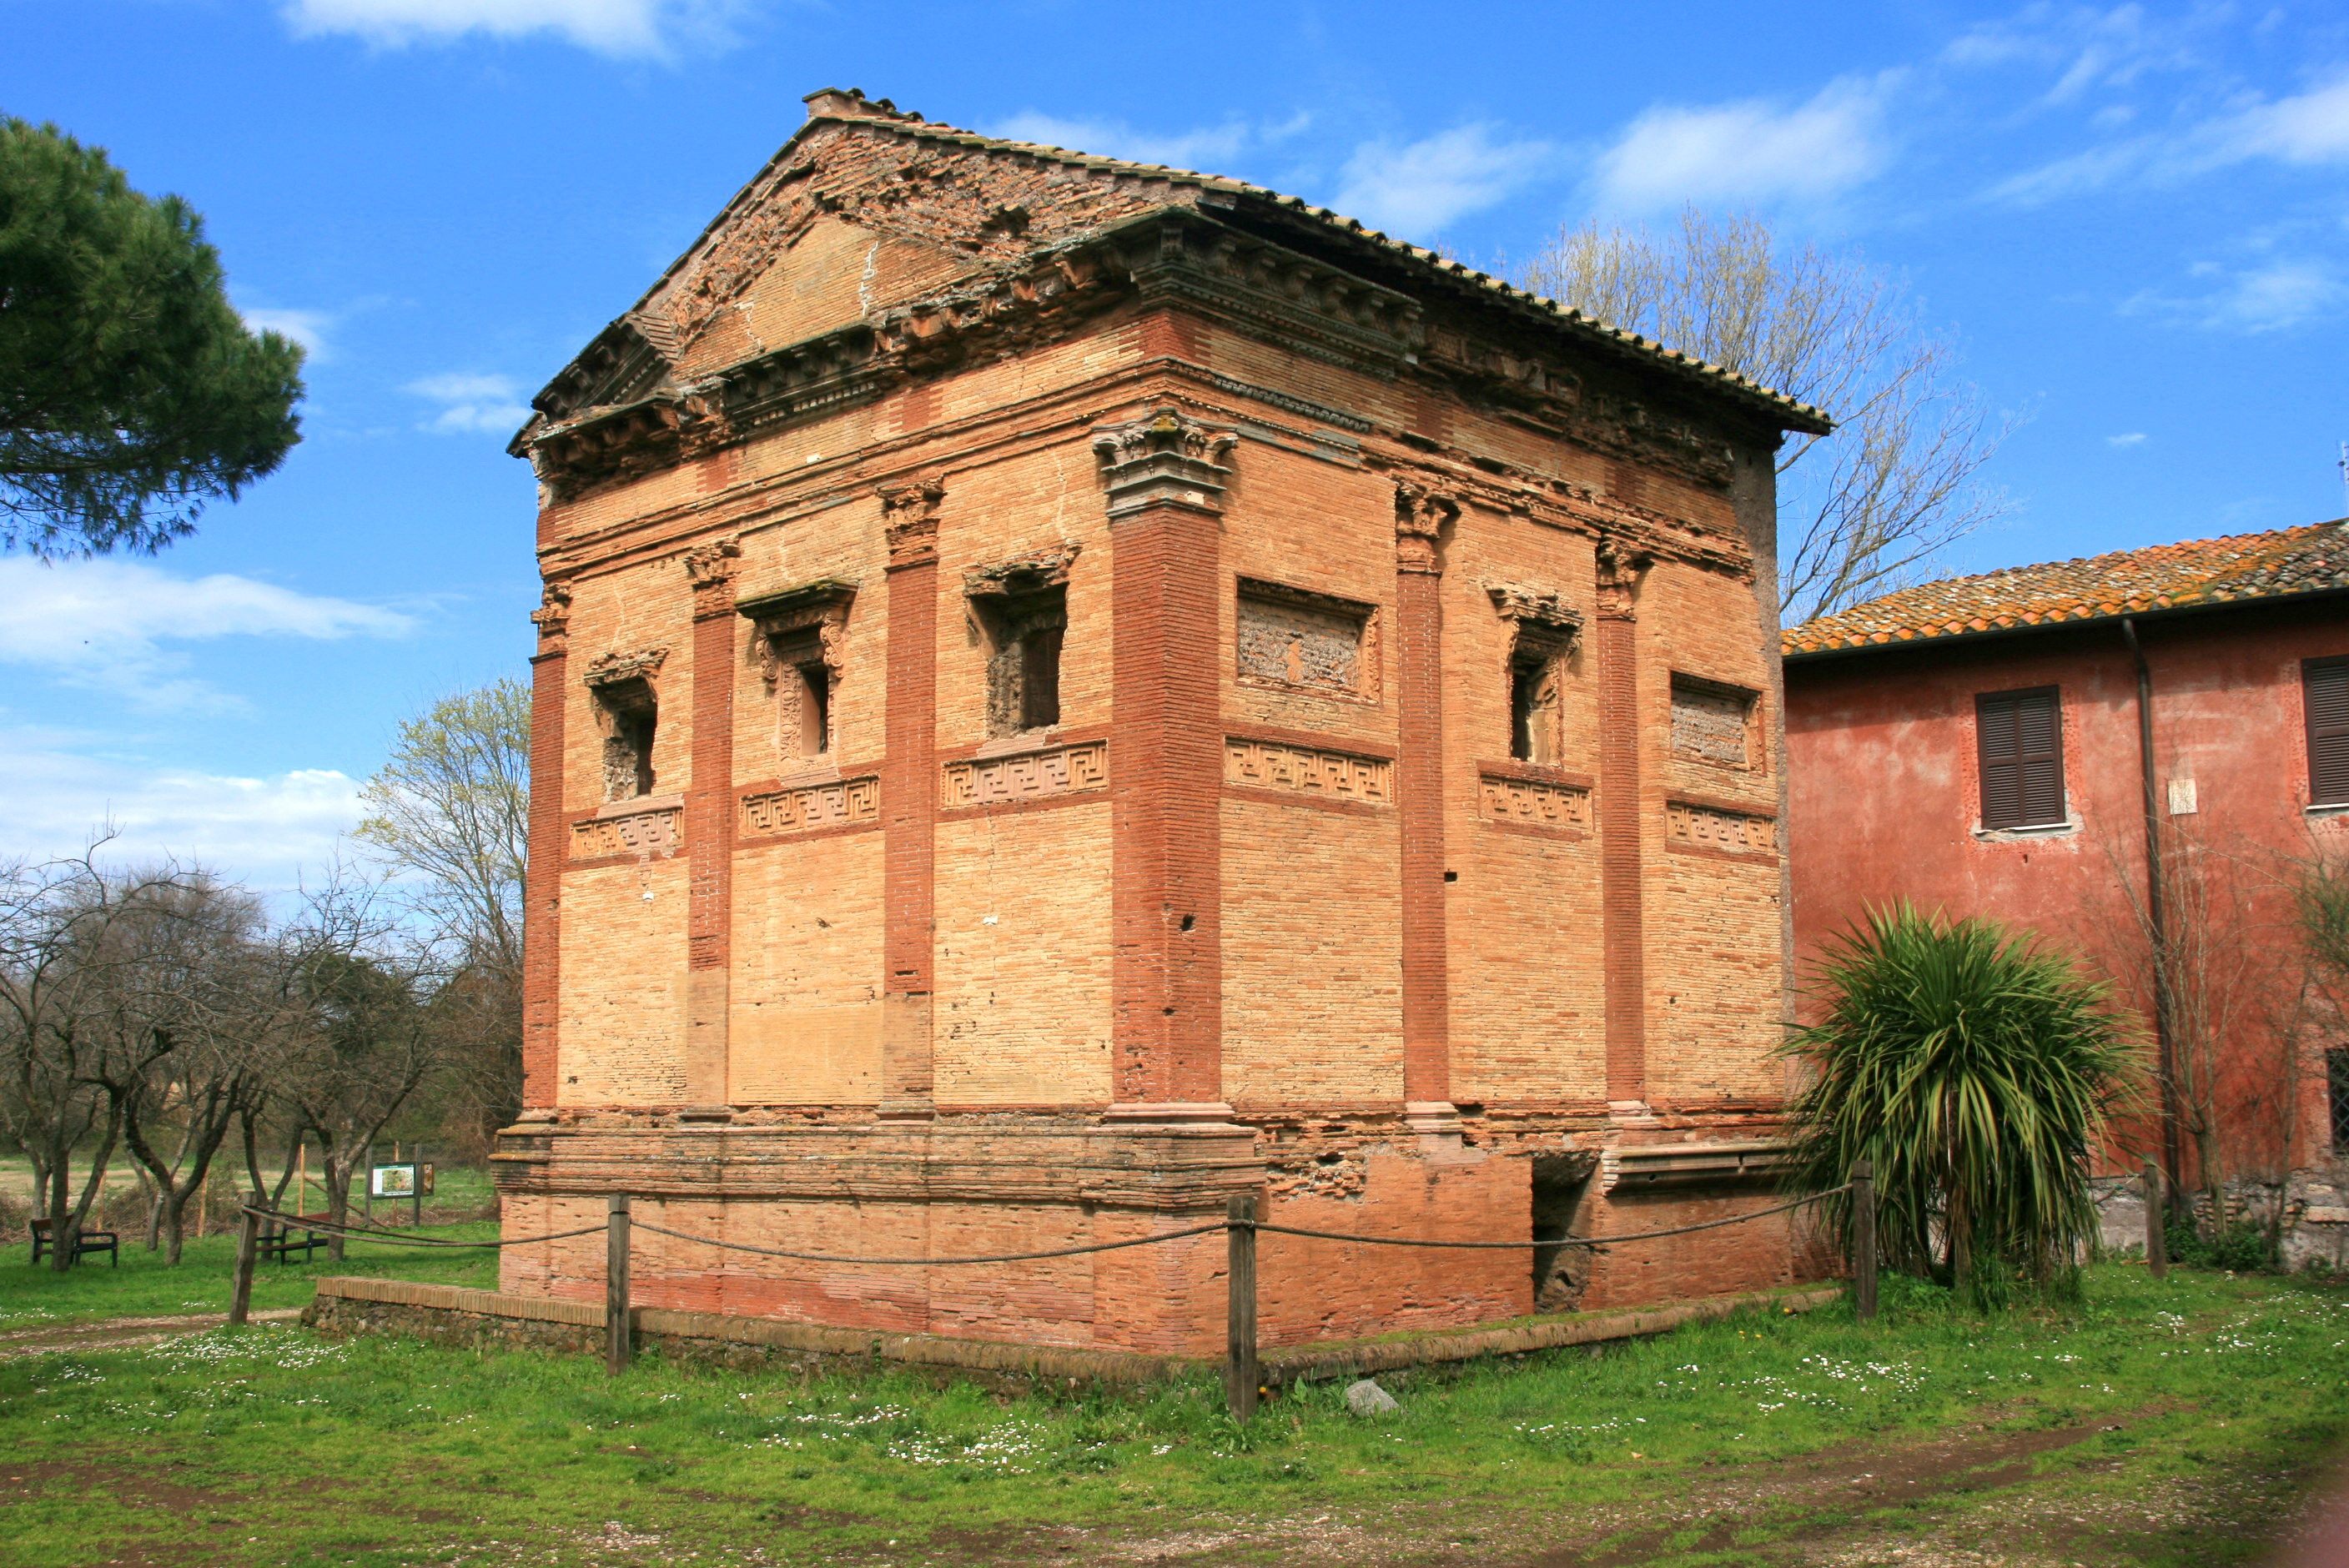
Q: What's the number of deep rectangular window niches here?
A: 4